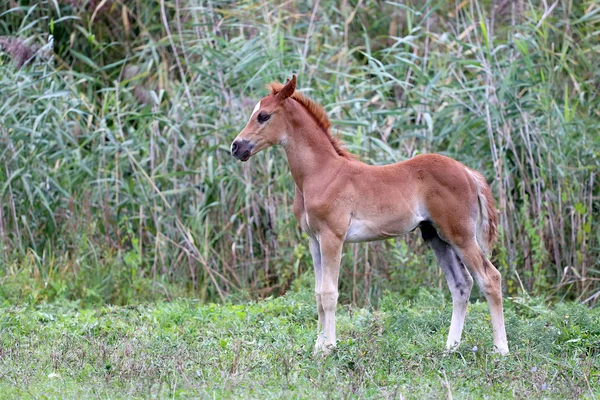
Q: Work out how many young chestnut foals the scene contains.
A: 1